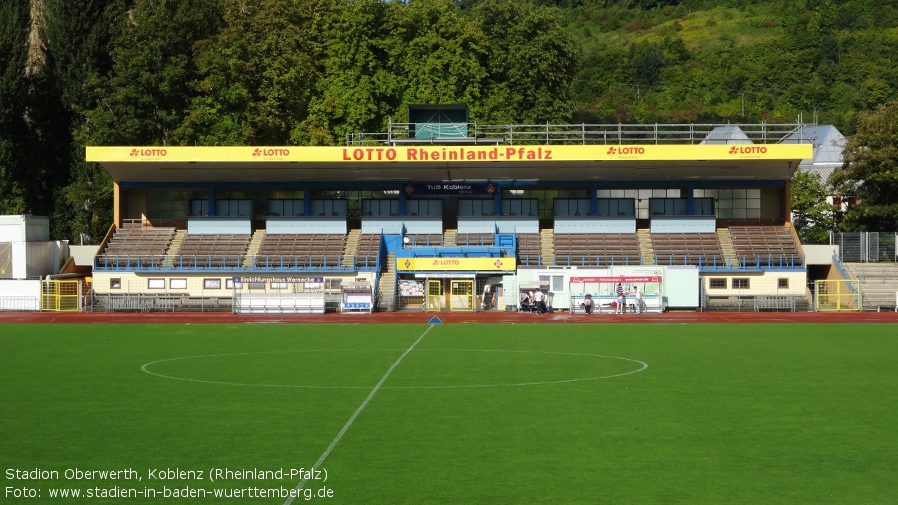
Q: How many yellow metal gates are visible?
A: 3